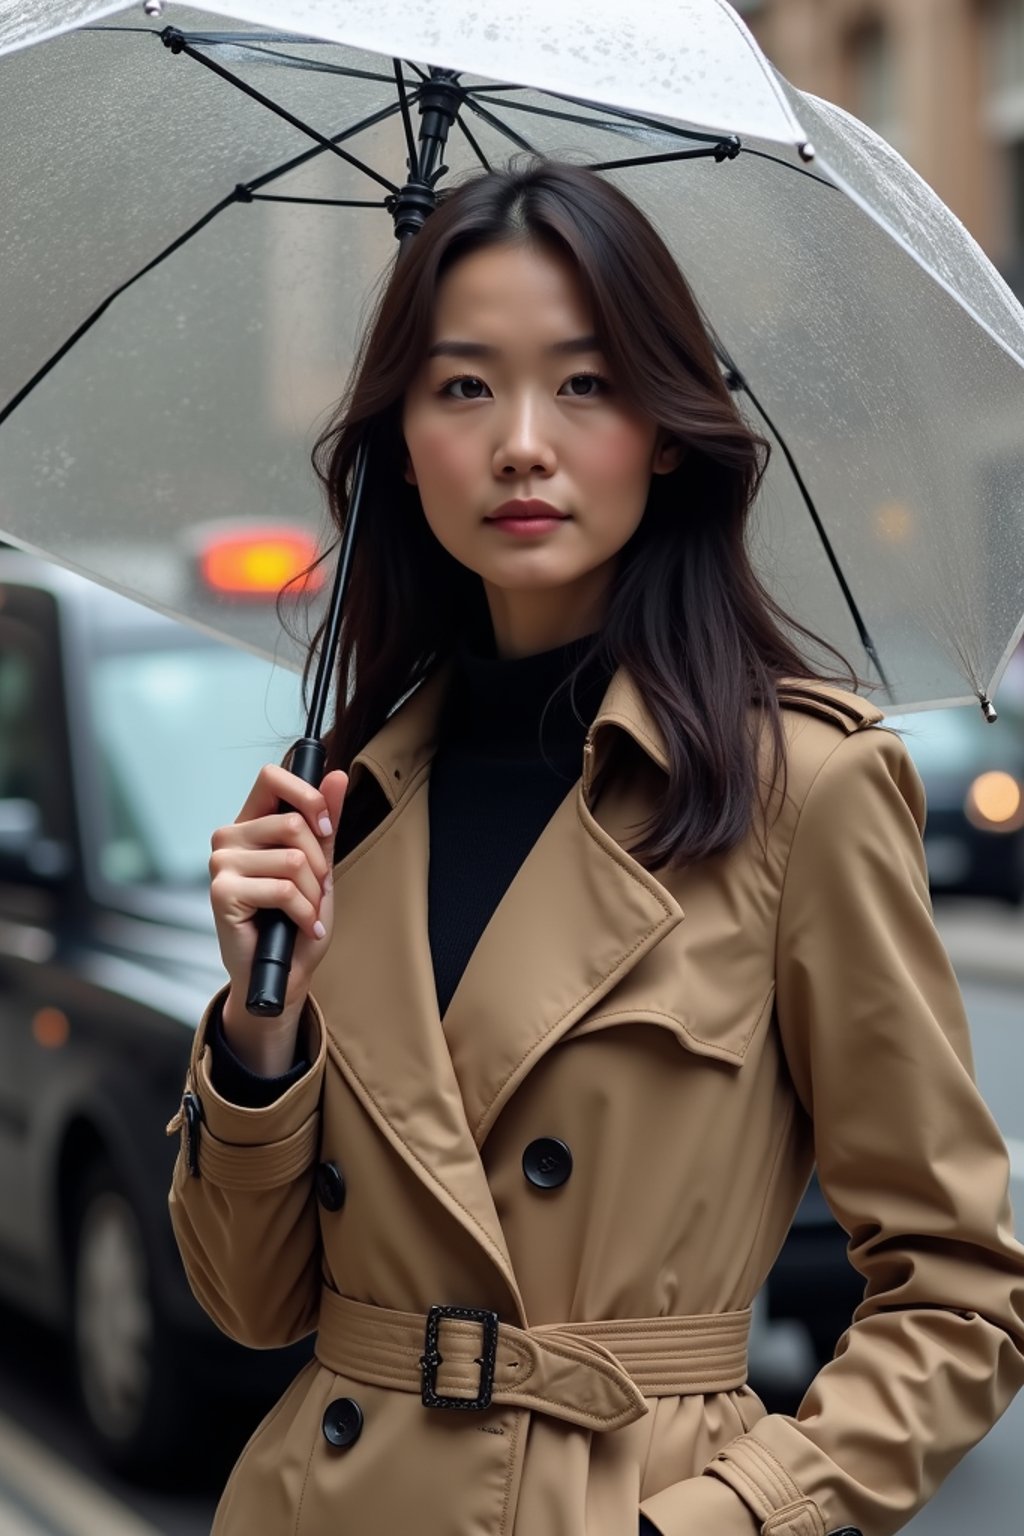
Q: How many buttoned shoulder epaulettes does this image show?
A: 1